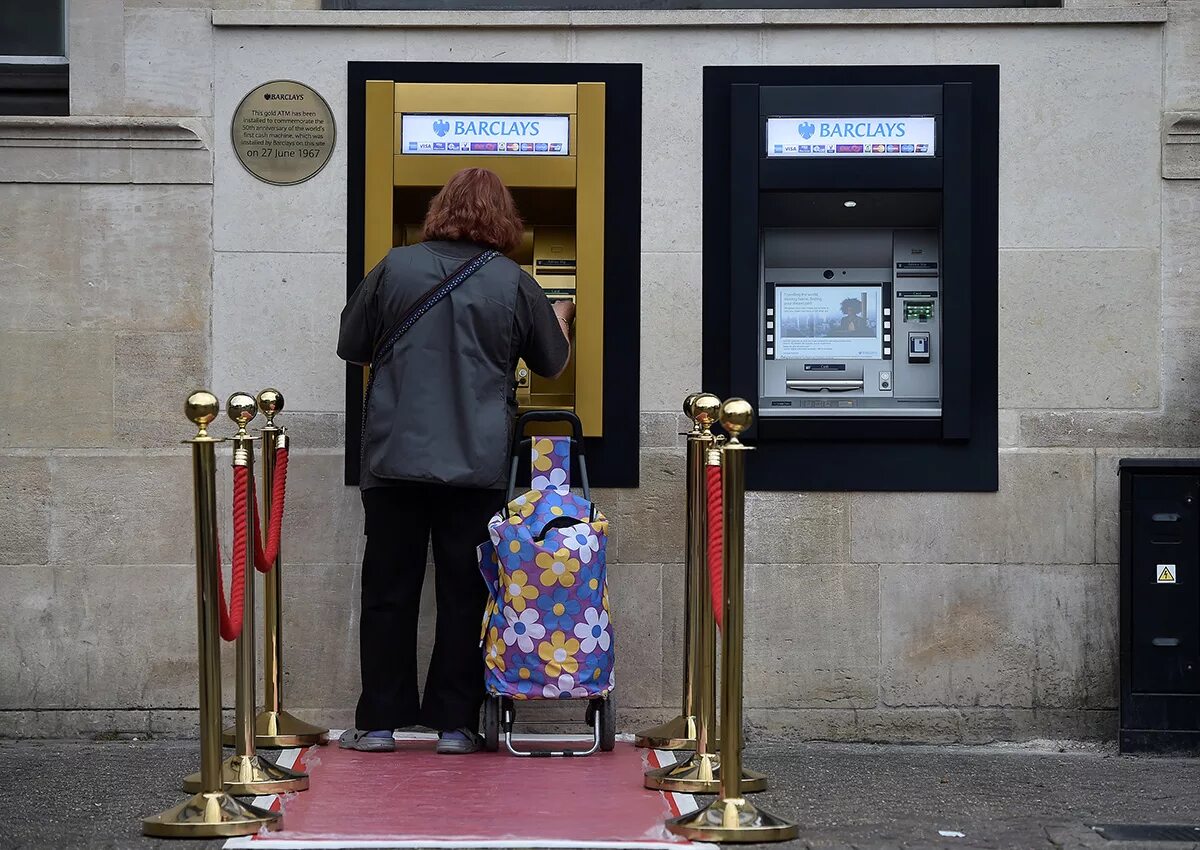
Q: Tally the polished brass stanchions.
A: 6